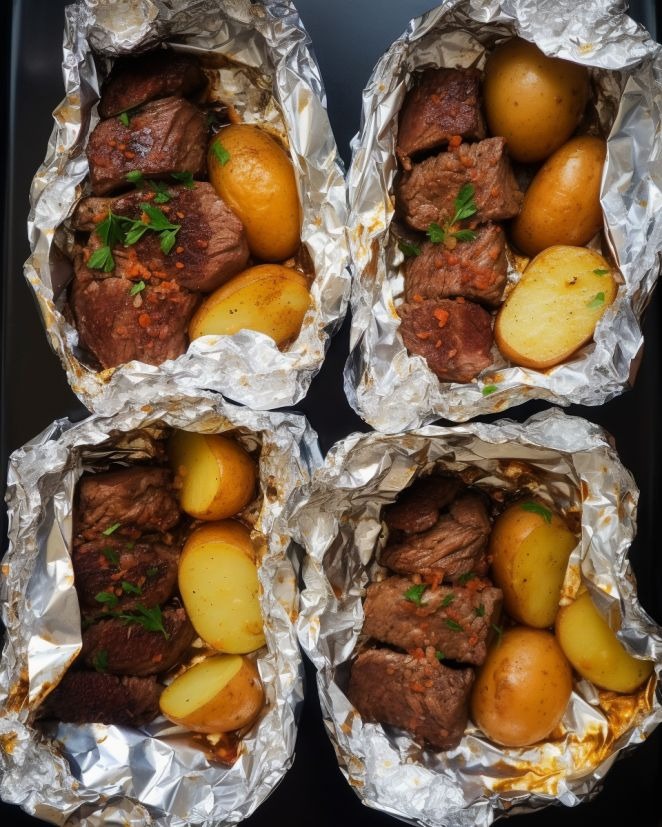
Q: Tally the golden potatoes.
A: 11